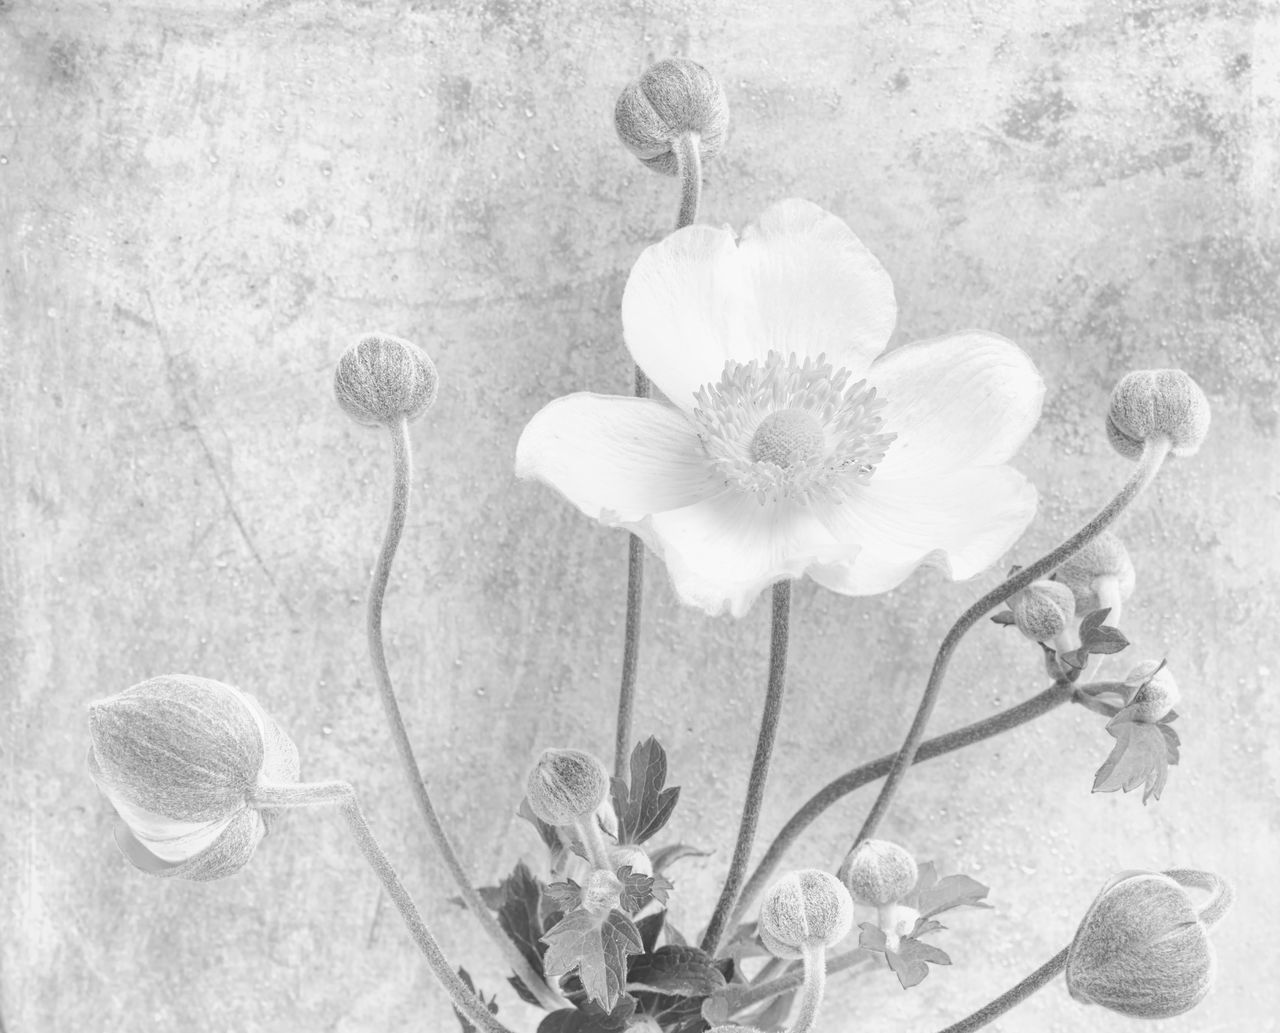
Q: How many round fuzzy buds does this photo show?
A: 11